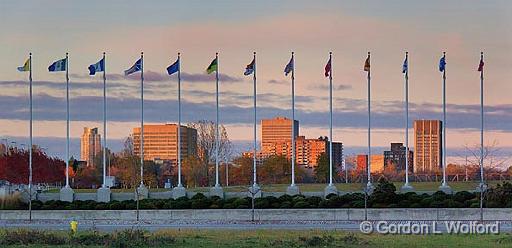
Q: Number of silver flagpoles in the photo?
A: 13